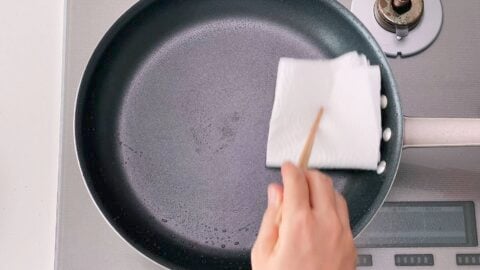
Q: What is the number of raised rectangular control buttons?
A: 3